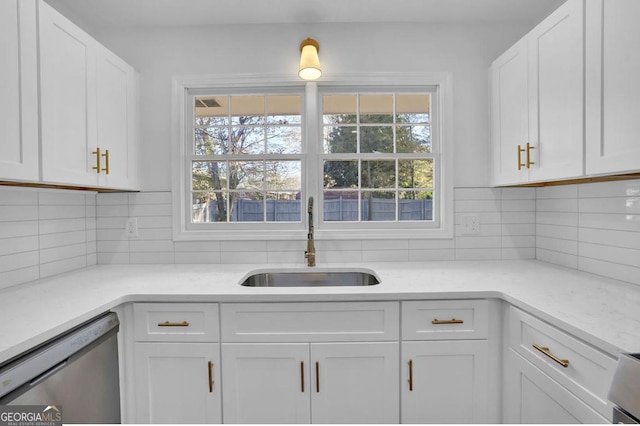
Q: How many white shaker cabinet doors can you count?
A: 11